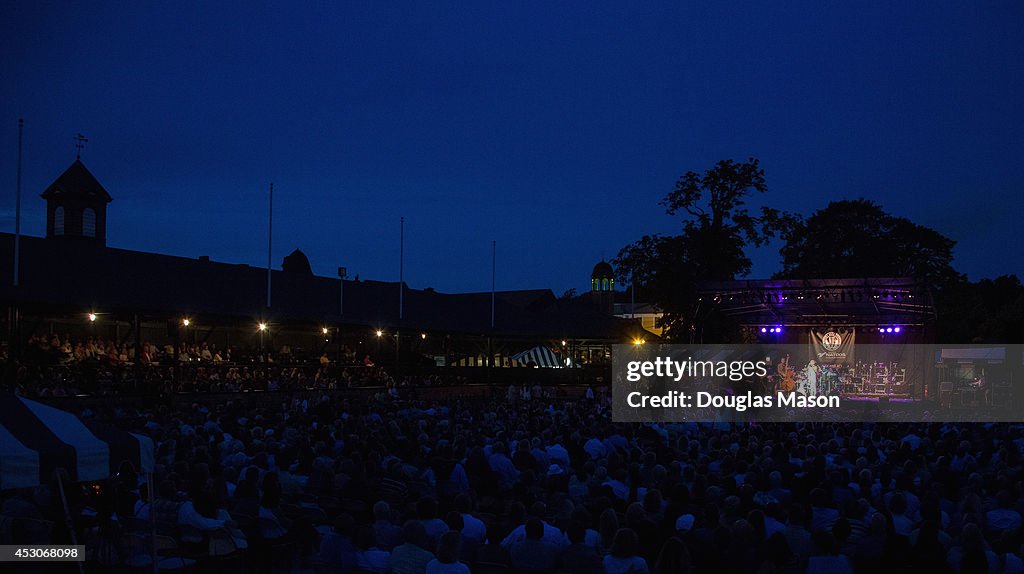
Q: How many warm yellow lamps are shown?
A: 8